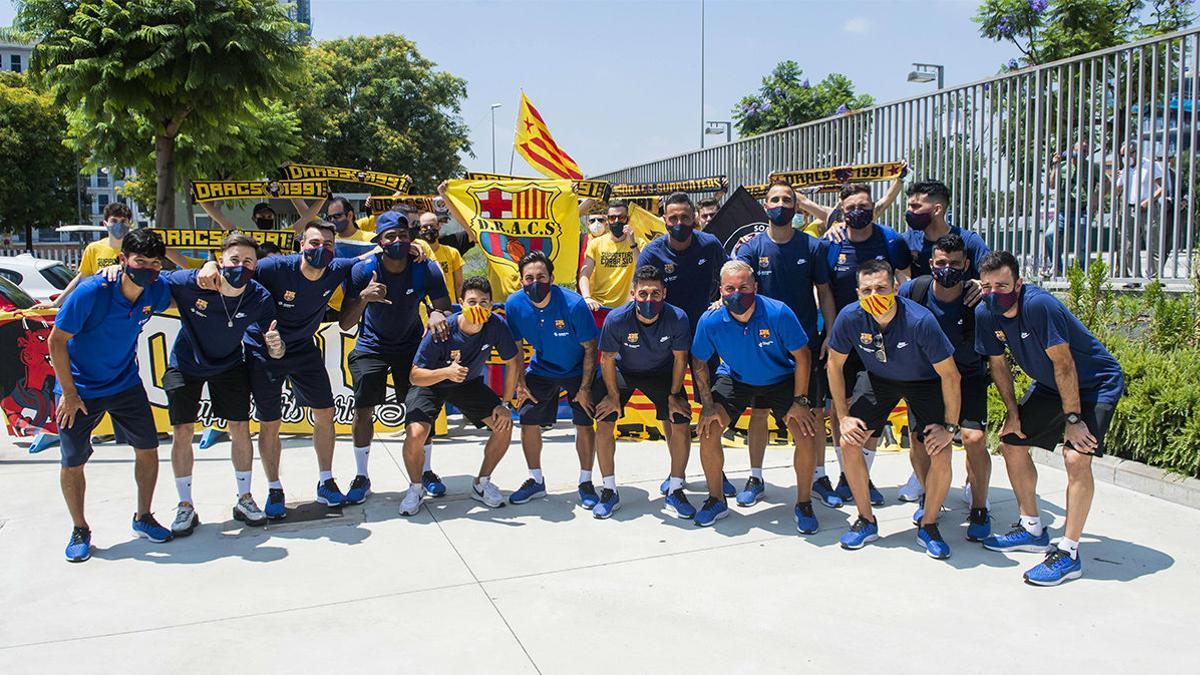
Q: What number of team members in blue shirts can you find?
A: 15